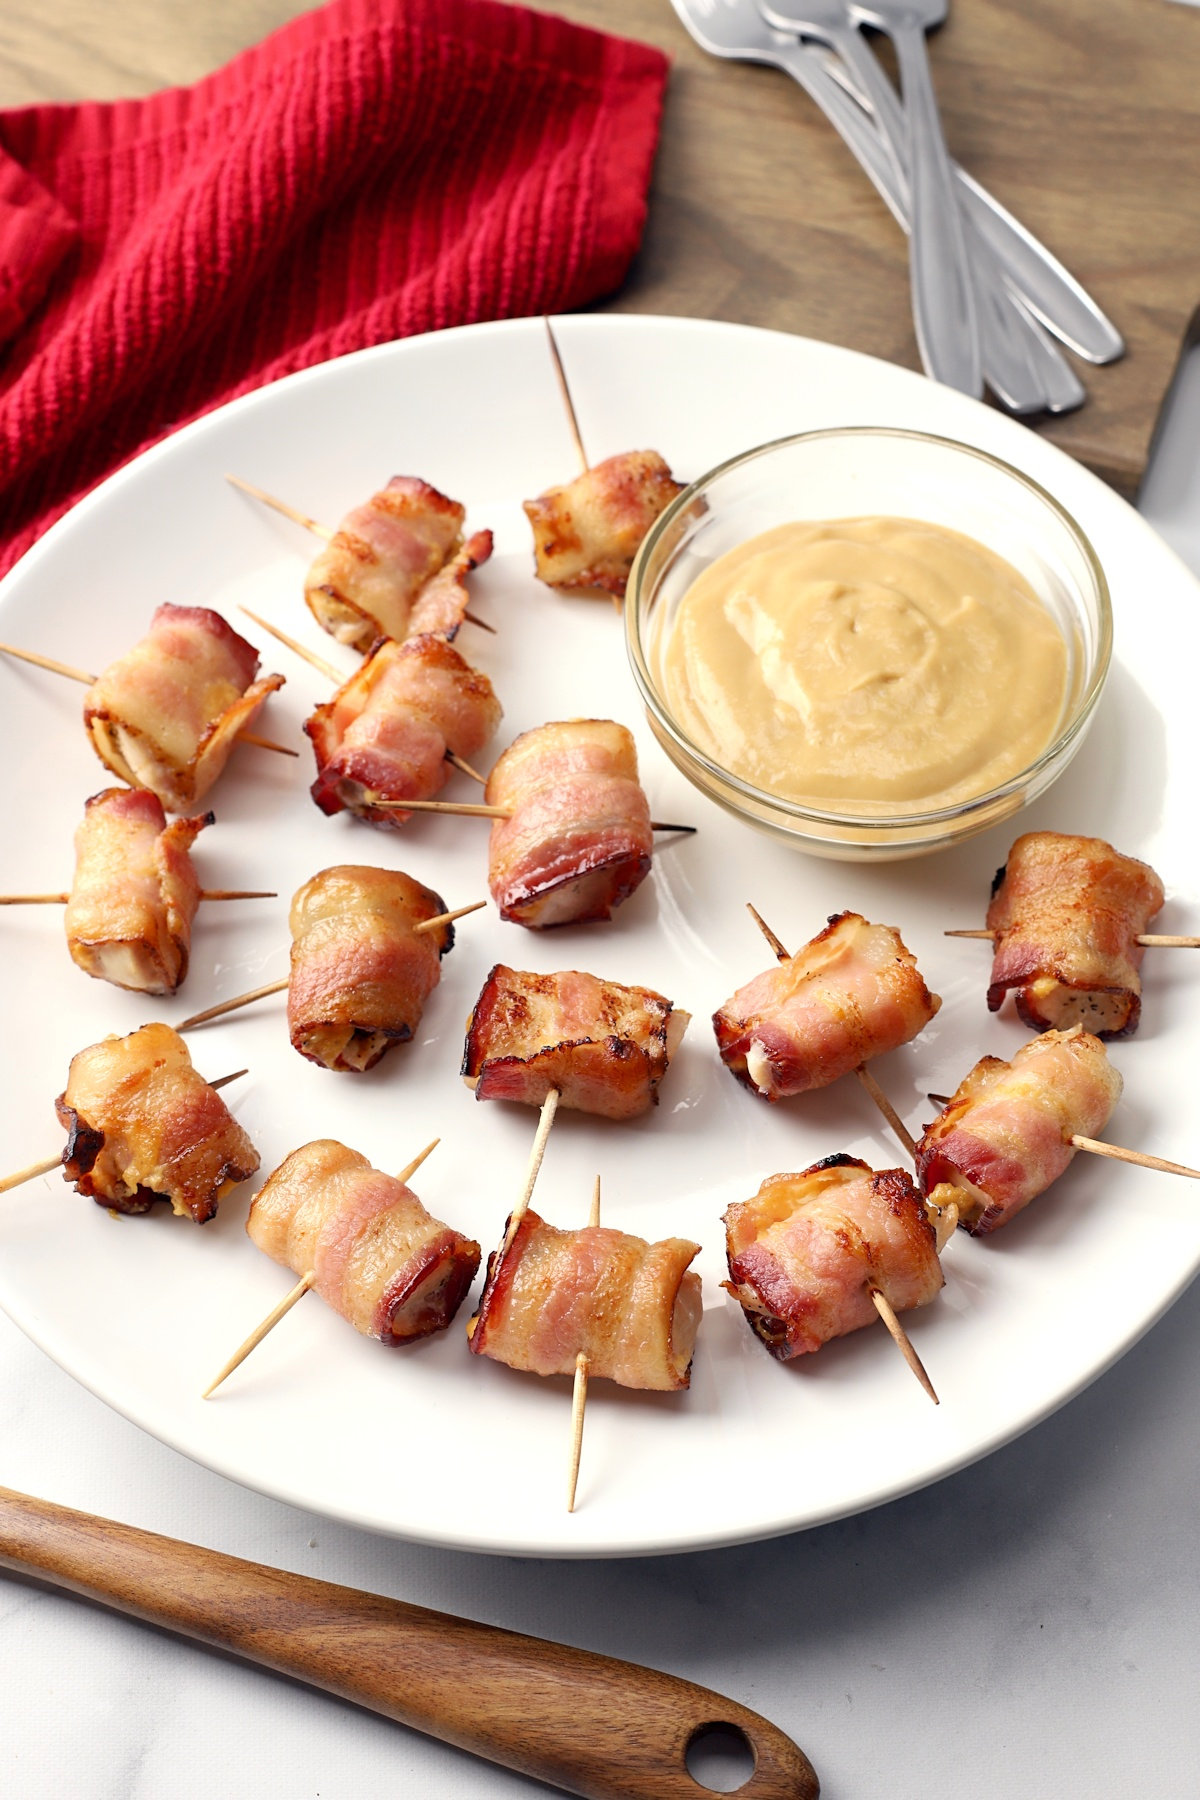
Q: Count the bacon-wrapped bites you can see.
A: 15